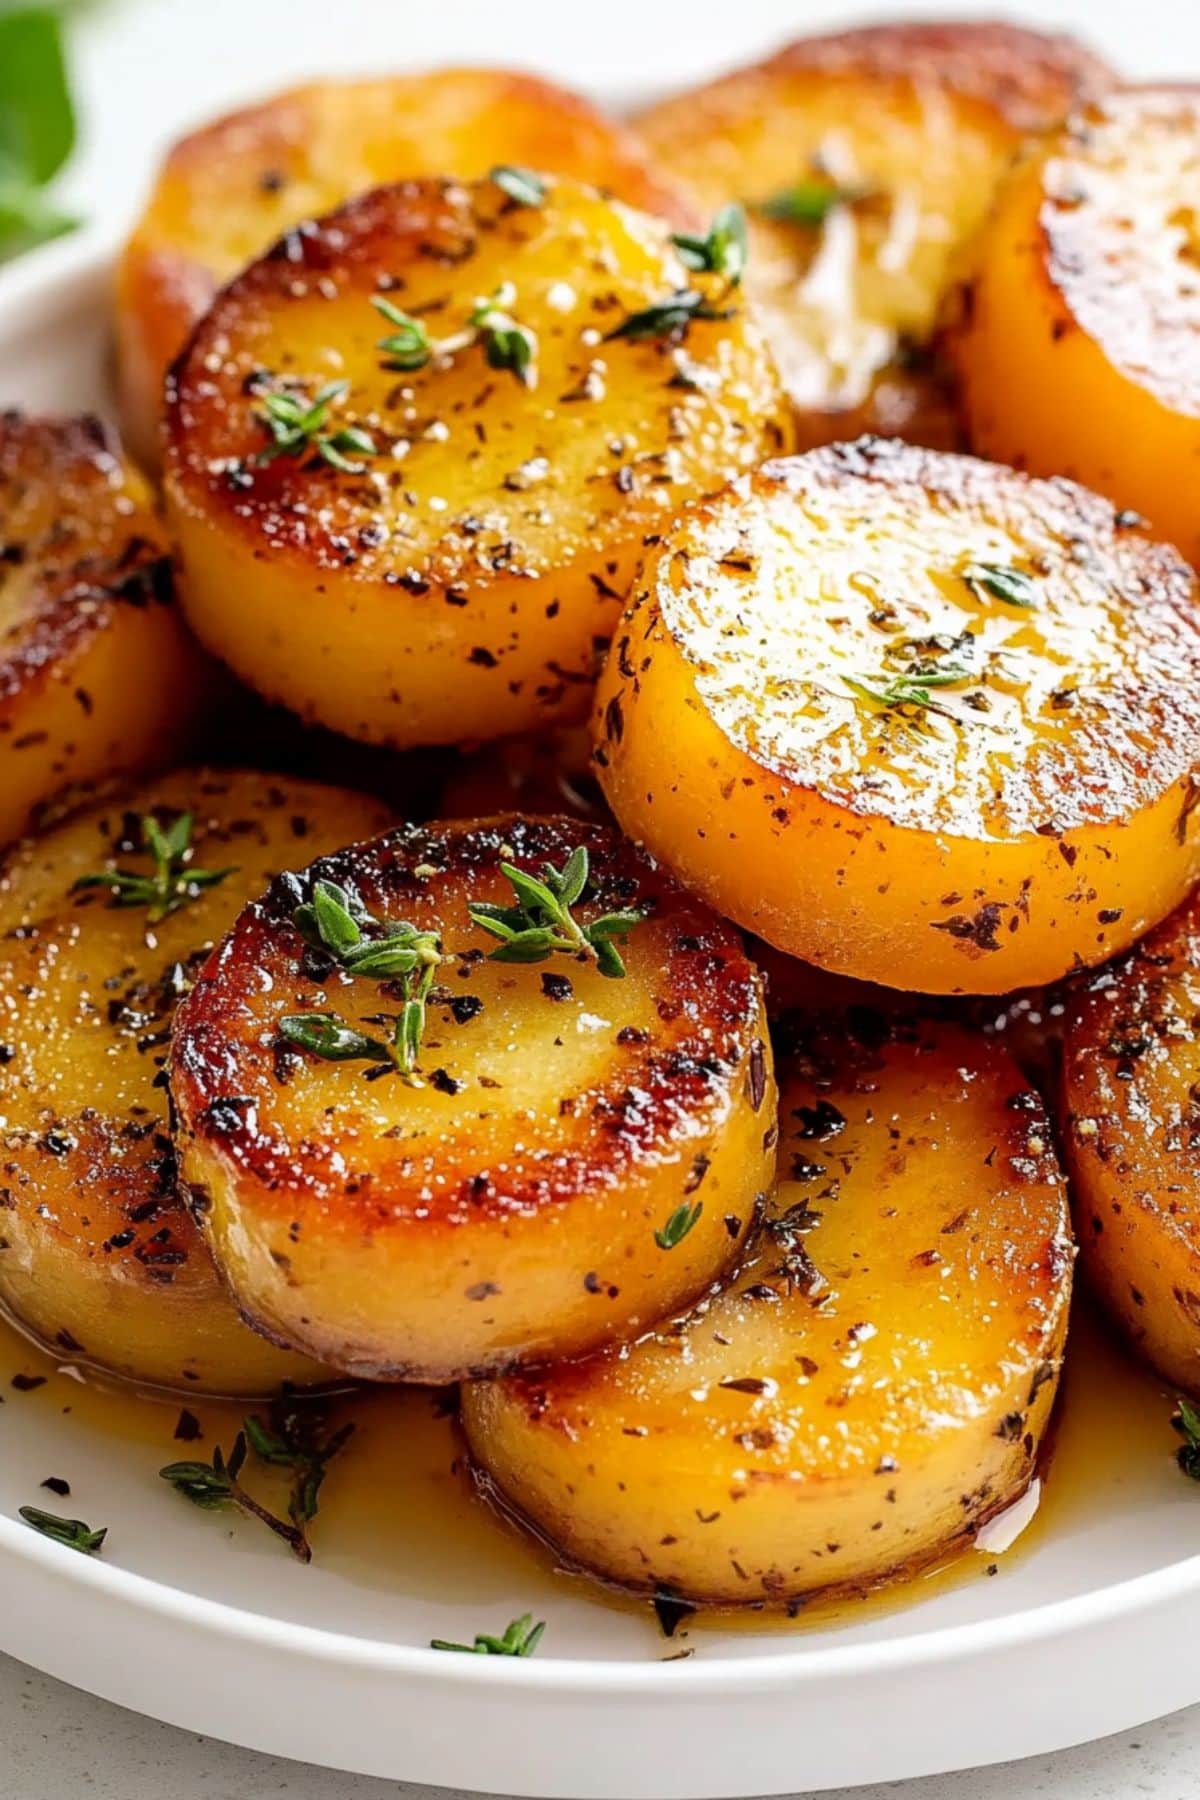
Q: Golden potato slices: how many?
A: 10